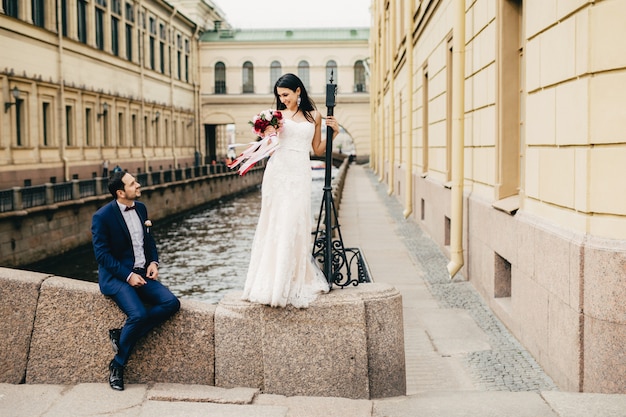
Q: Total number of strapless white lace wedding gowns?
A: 1